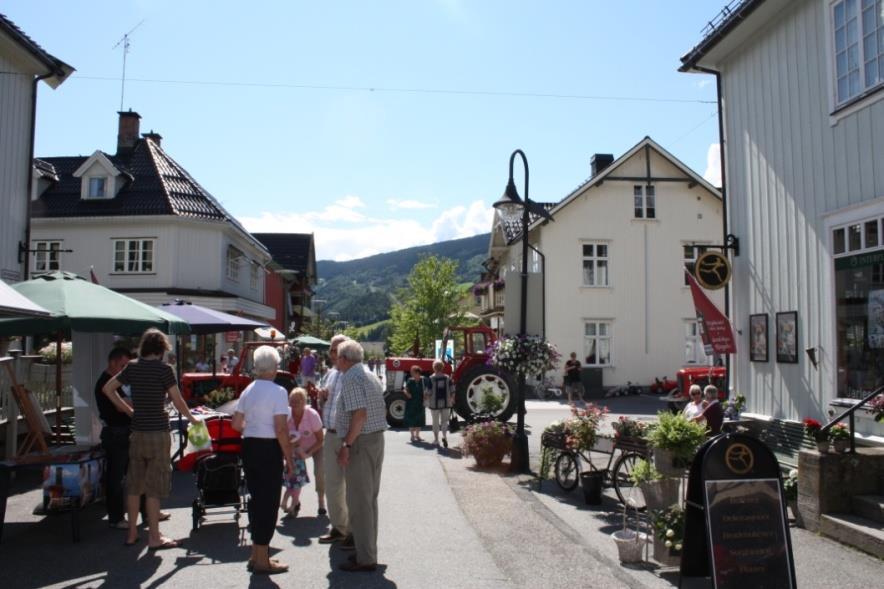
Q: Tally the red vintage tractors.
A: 3